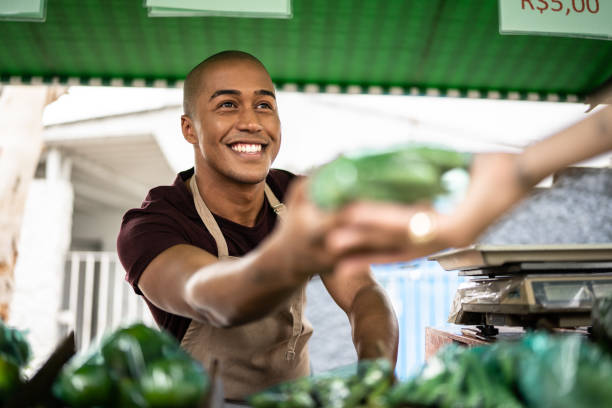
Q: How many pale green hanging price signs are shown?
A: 3